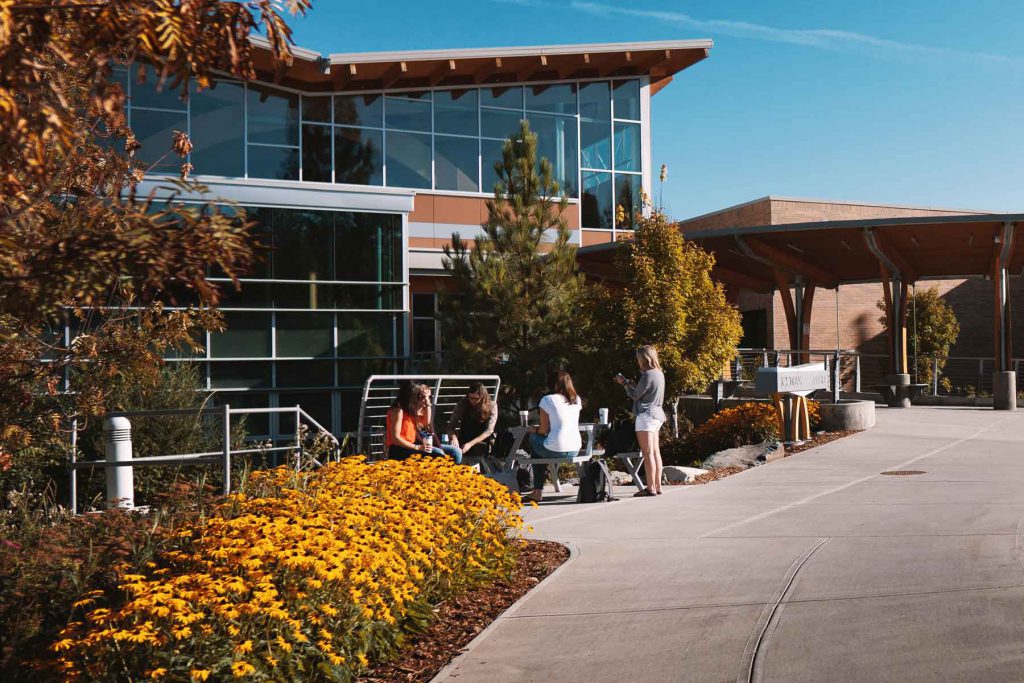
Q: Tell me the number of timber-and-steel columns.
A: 3